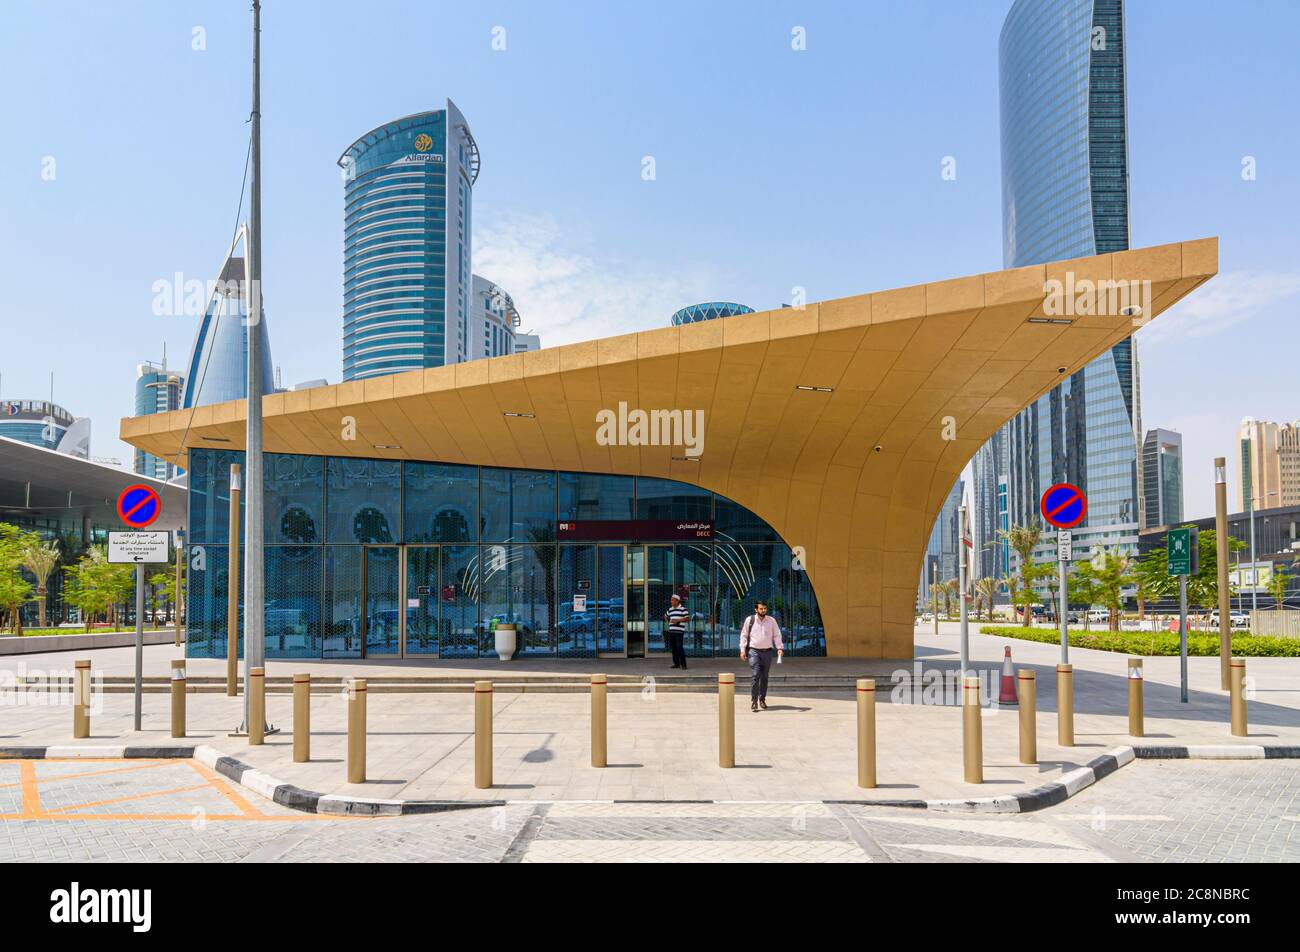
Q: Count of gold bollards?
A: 14